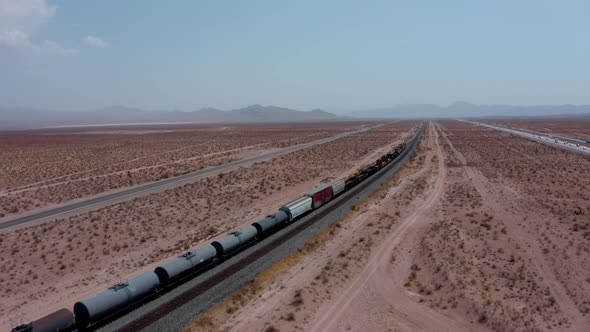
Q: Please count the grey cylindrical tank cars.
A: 4